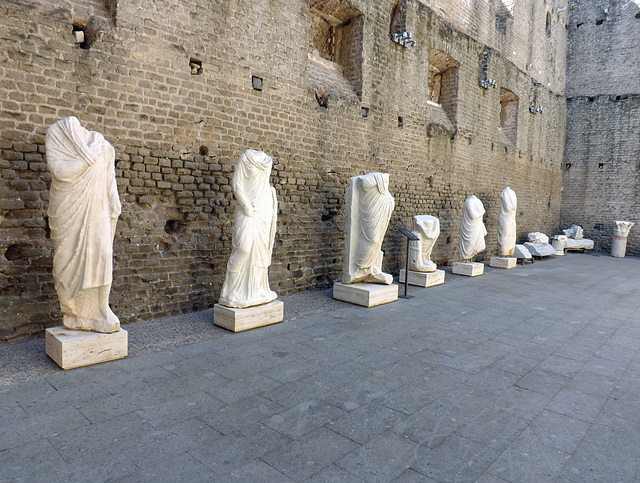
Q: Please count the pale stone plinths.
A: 6